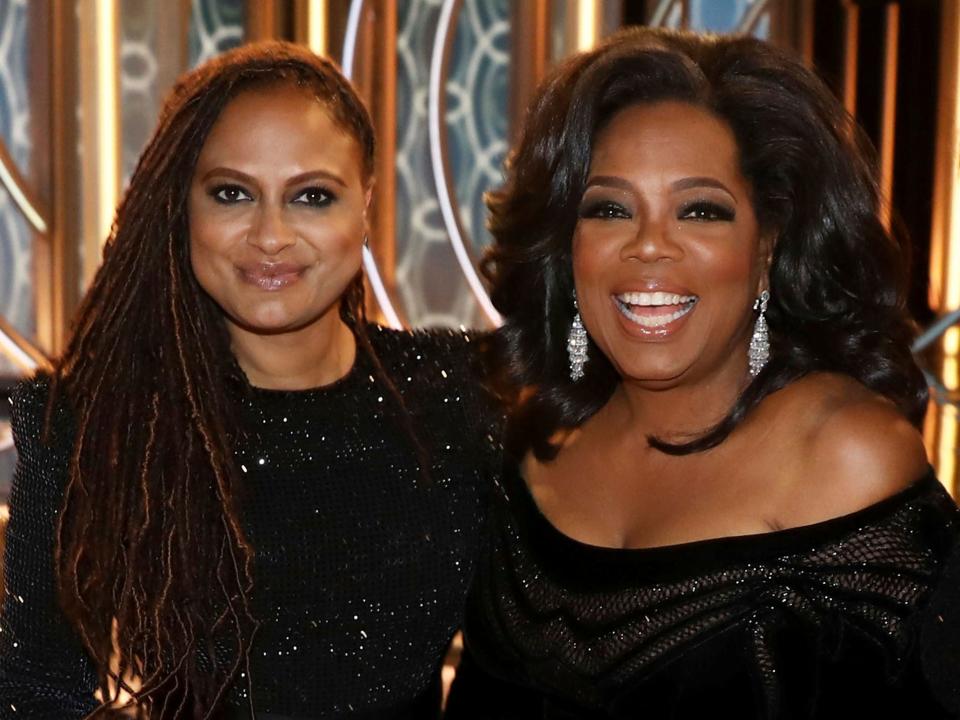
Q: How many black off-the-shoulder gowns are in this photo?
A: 1